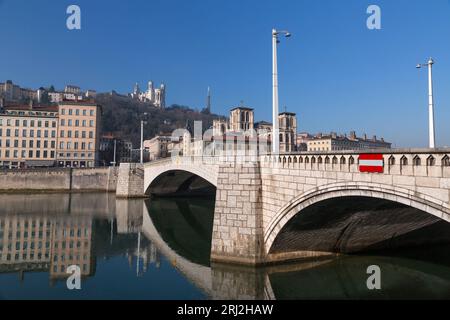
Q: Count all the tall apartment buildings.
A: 2